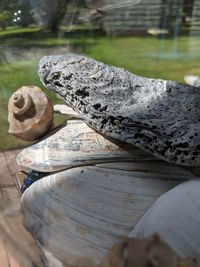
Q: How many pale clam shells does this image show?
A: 3